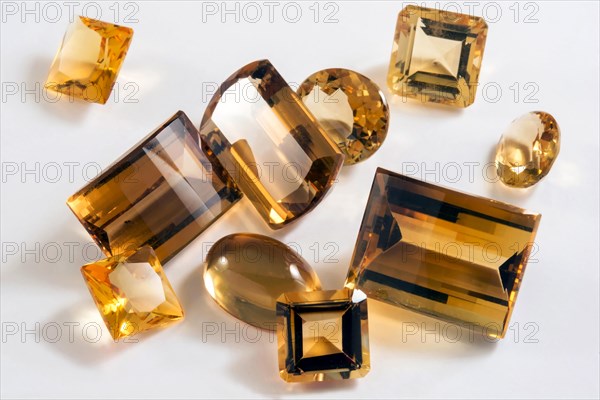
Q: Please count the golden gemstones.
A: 10